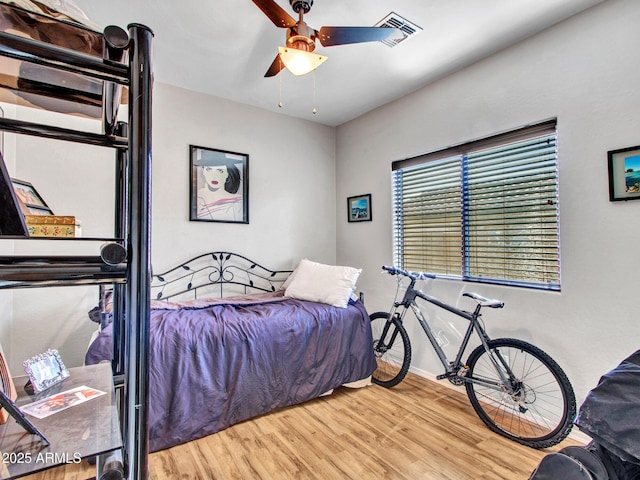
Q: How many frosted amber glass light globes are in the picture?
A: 1